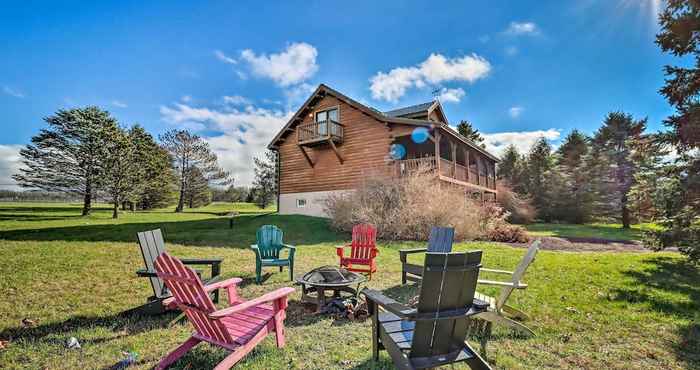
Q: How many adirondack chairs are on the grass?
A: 7